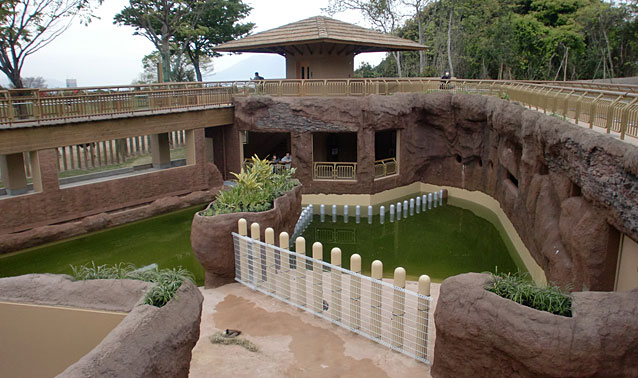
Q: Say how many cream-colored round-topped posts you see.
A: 11